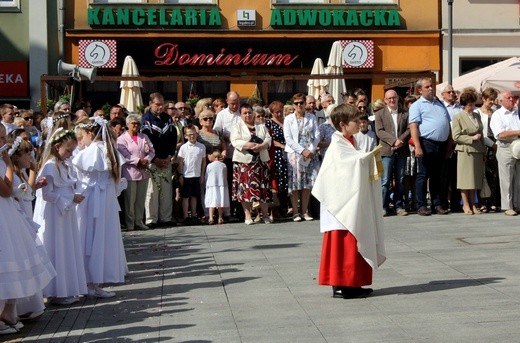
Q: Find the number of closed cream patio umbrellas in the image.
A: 3